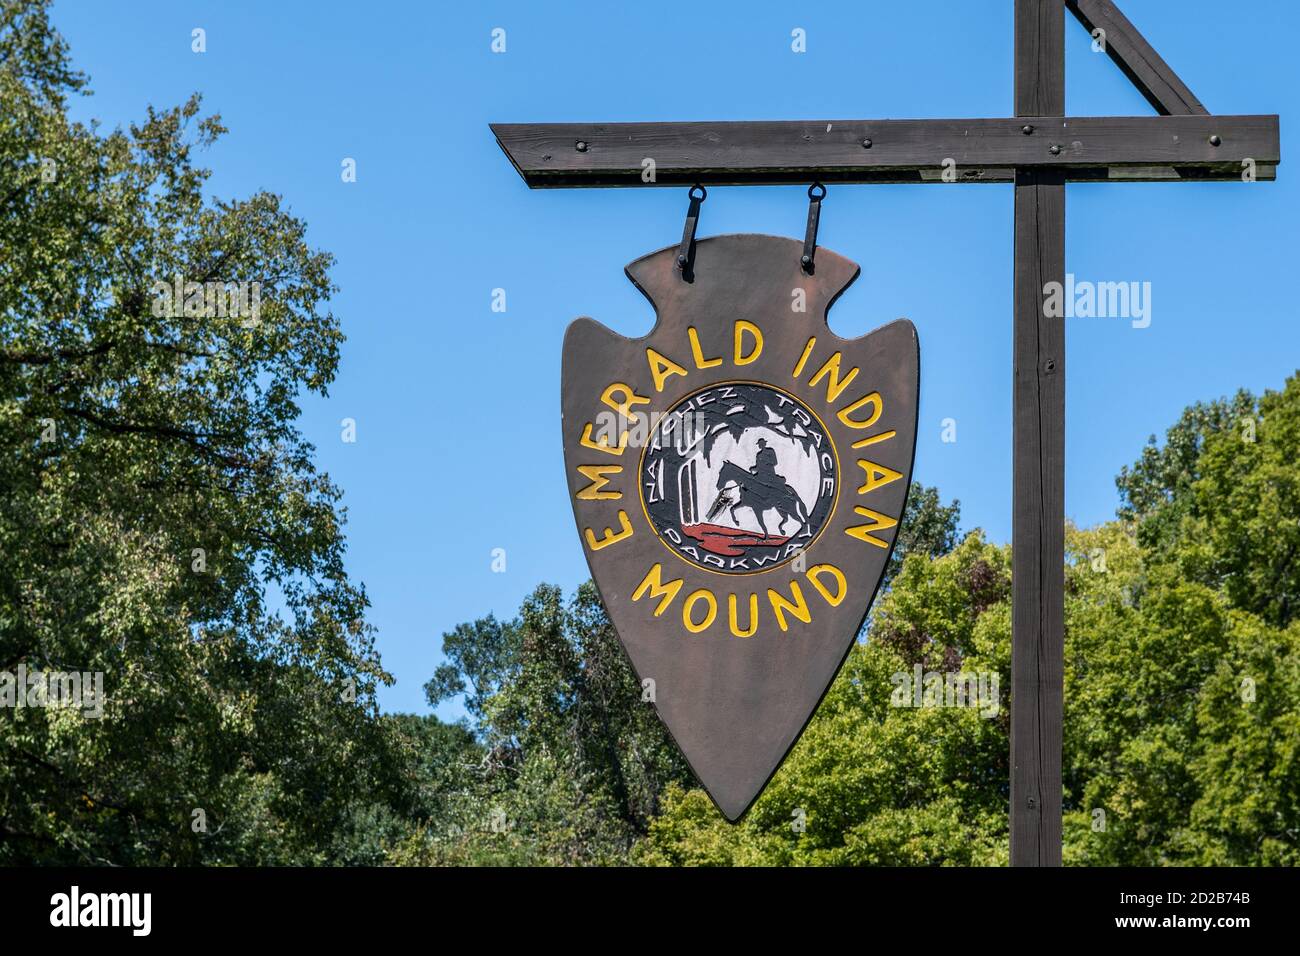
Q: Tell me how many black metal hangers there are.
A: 2